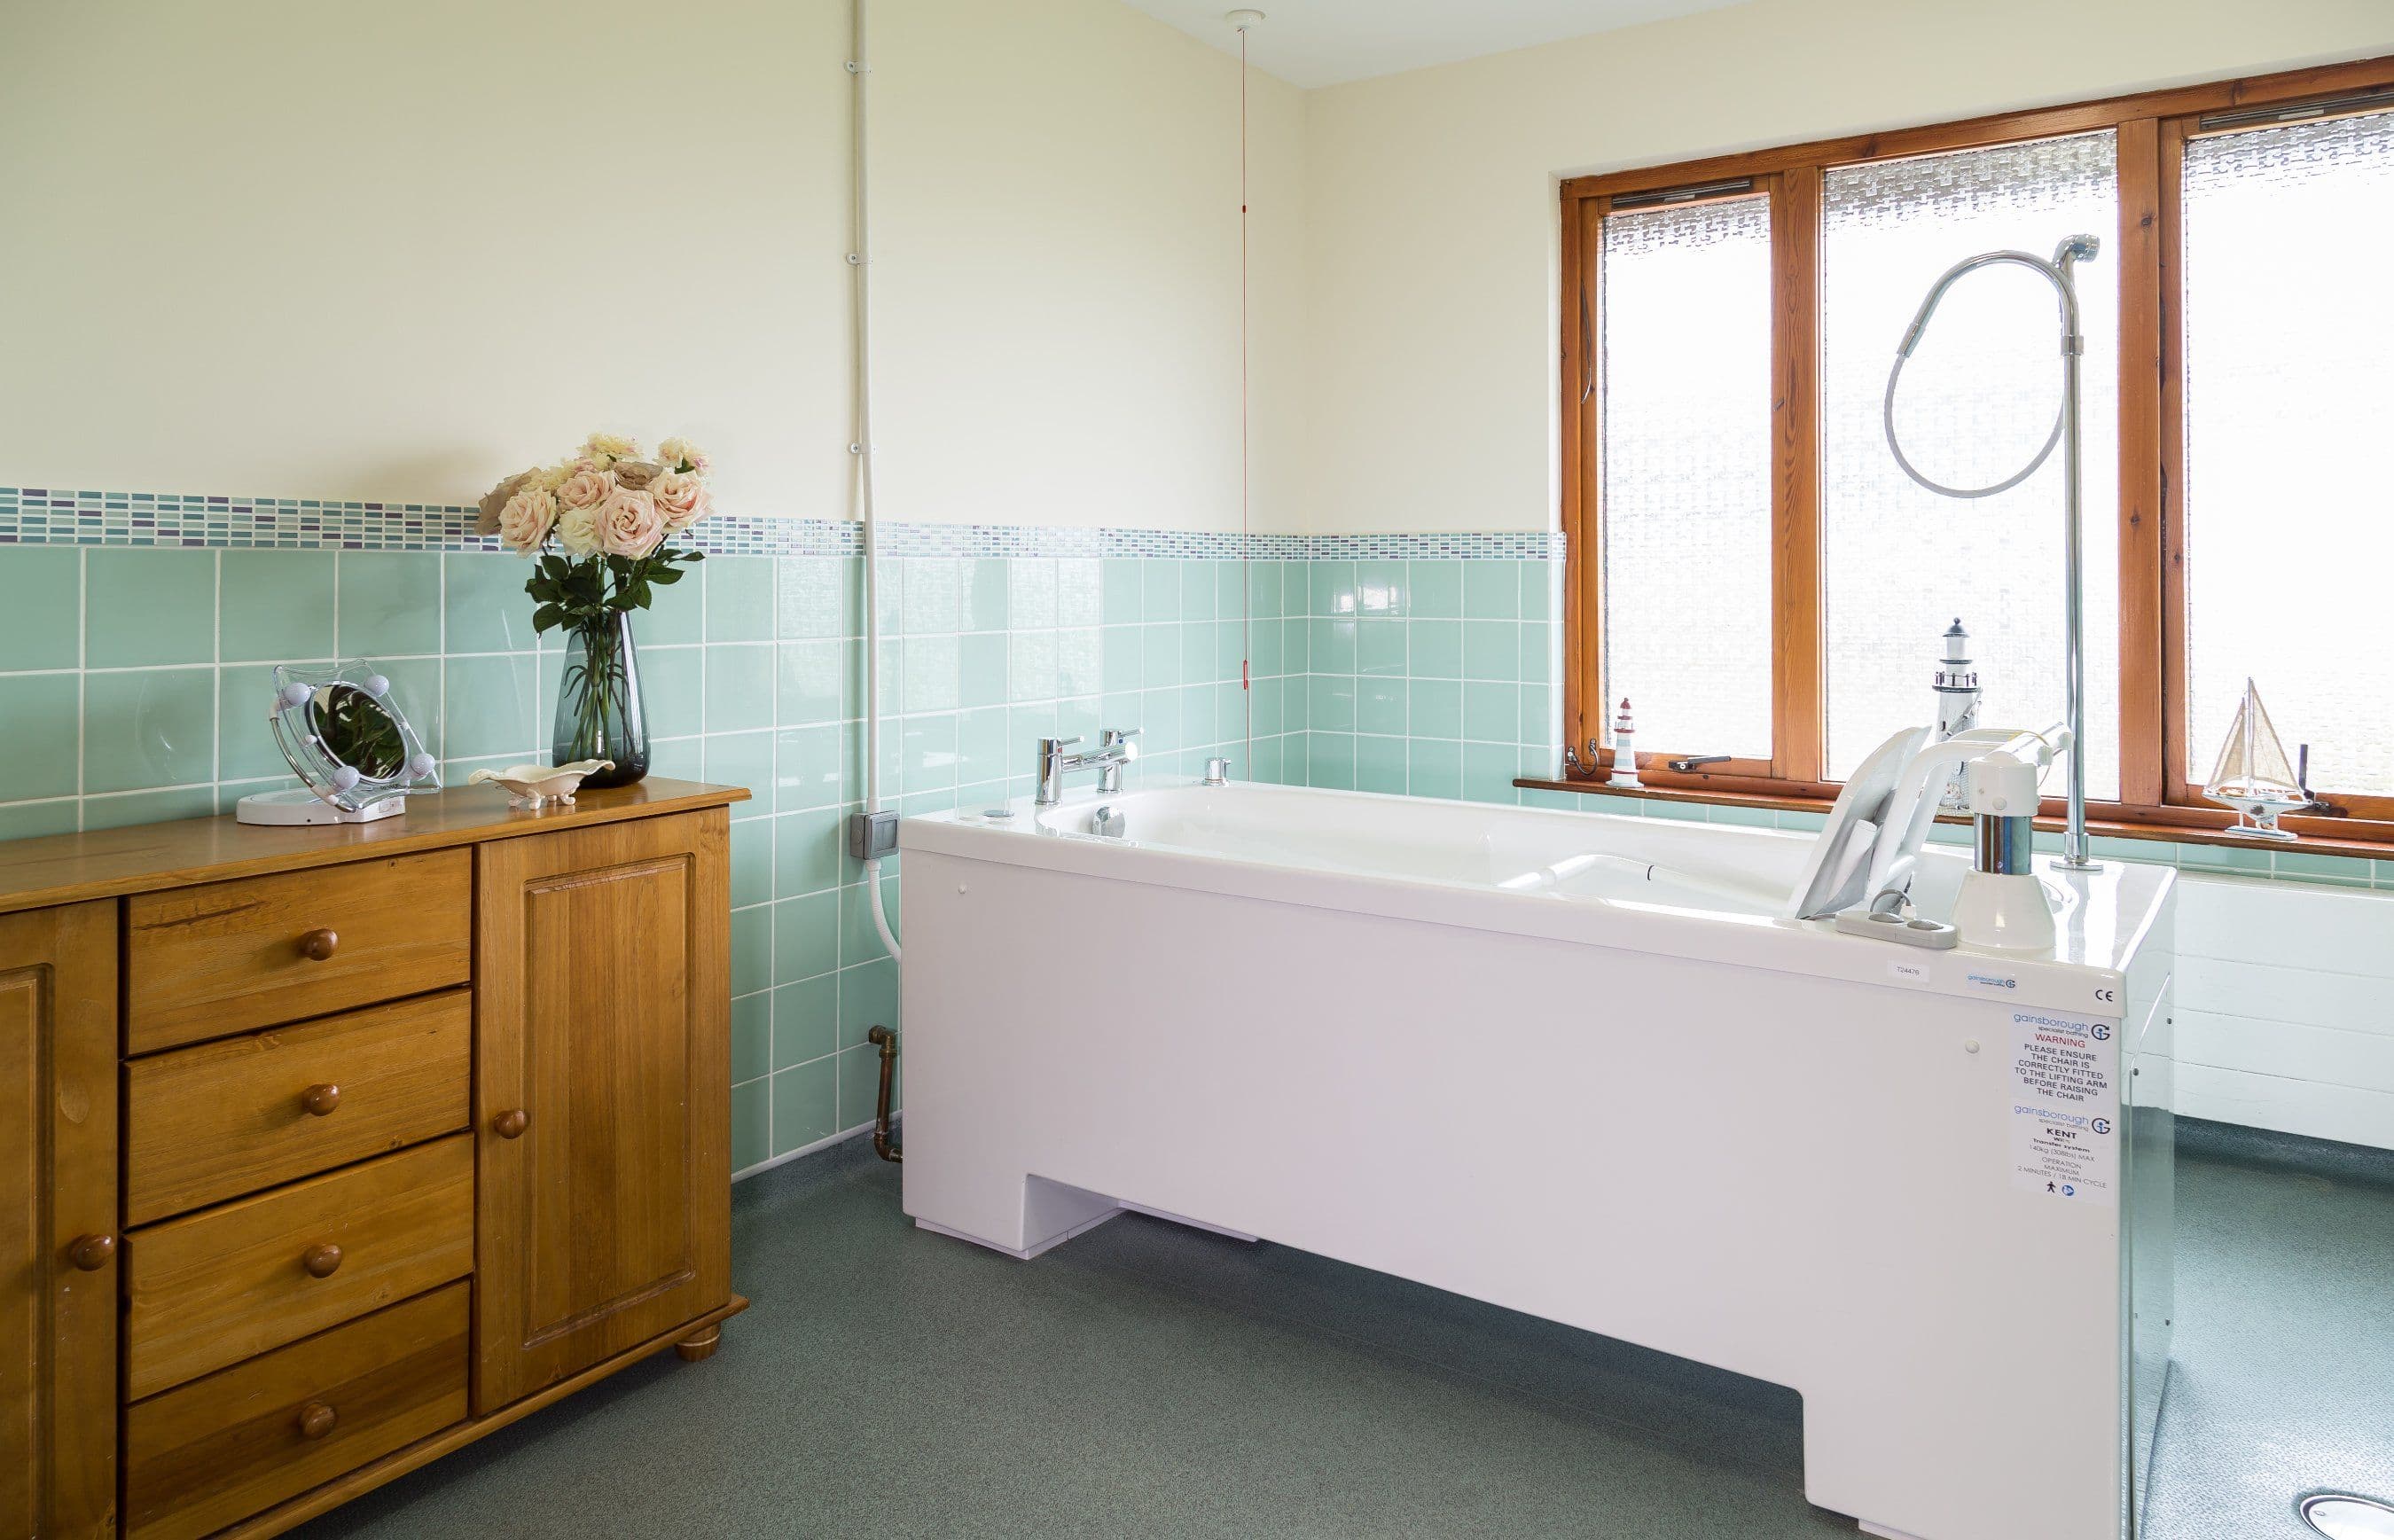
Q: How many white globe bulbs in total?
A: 4